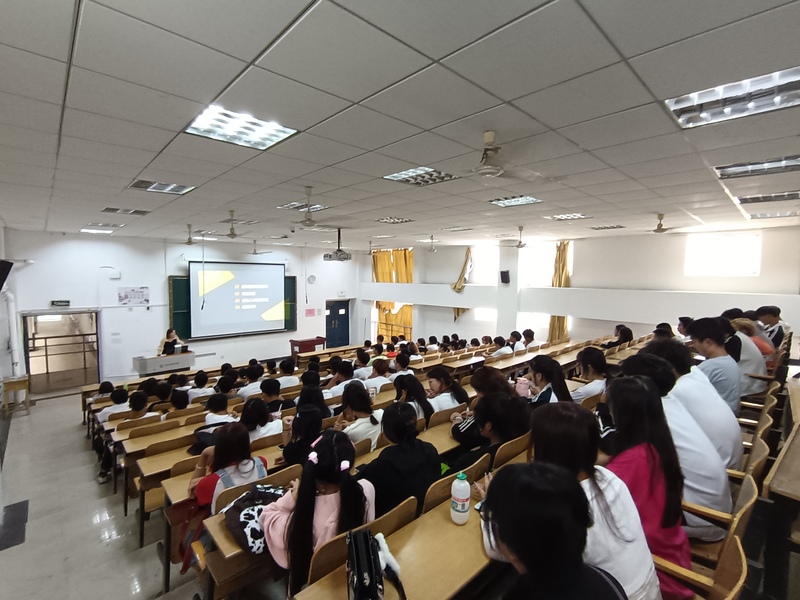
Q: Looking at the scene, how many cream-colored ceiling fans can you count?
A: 9